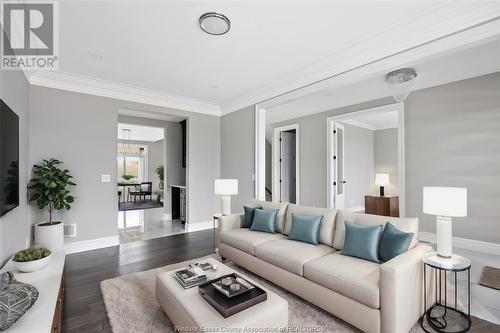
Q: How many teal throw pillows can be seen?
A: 5